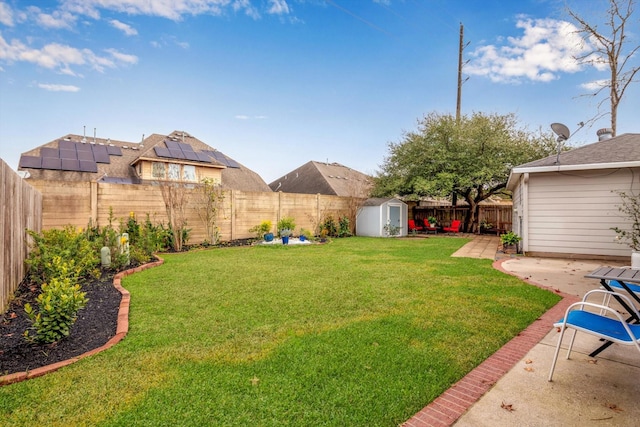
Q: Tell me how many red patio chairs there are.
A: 3